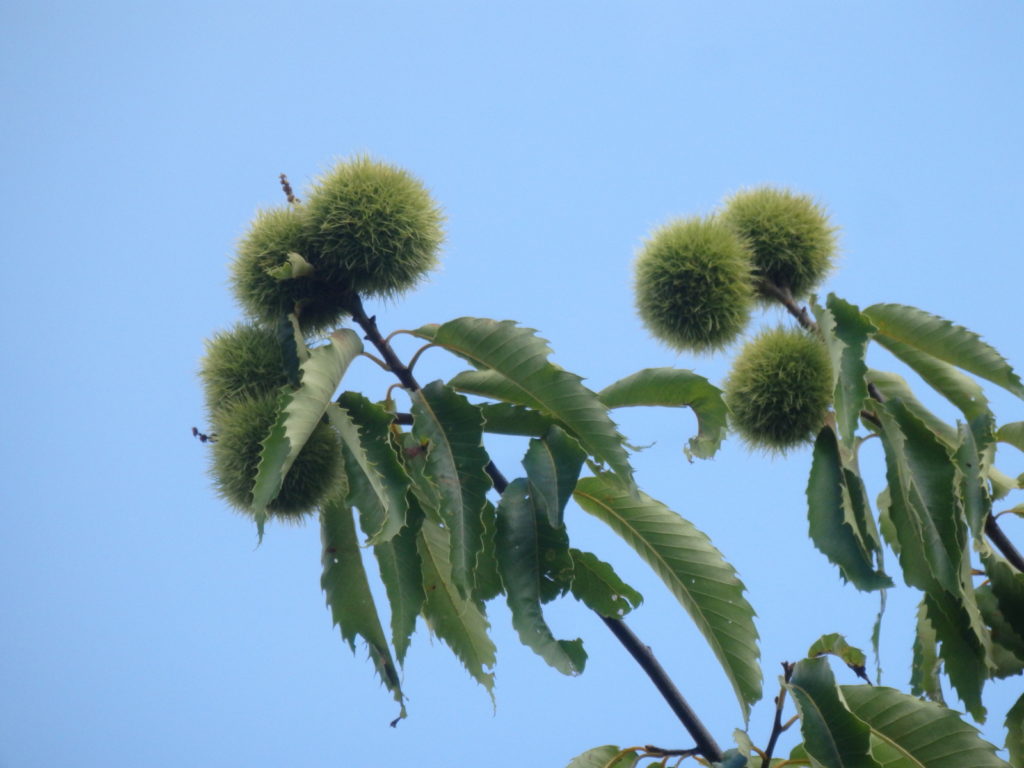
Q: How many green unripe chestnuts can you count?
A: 7